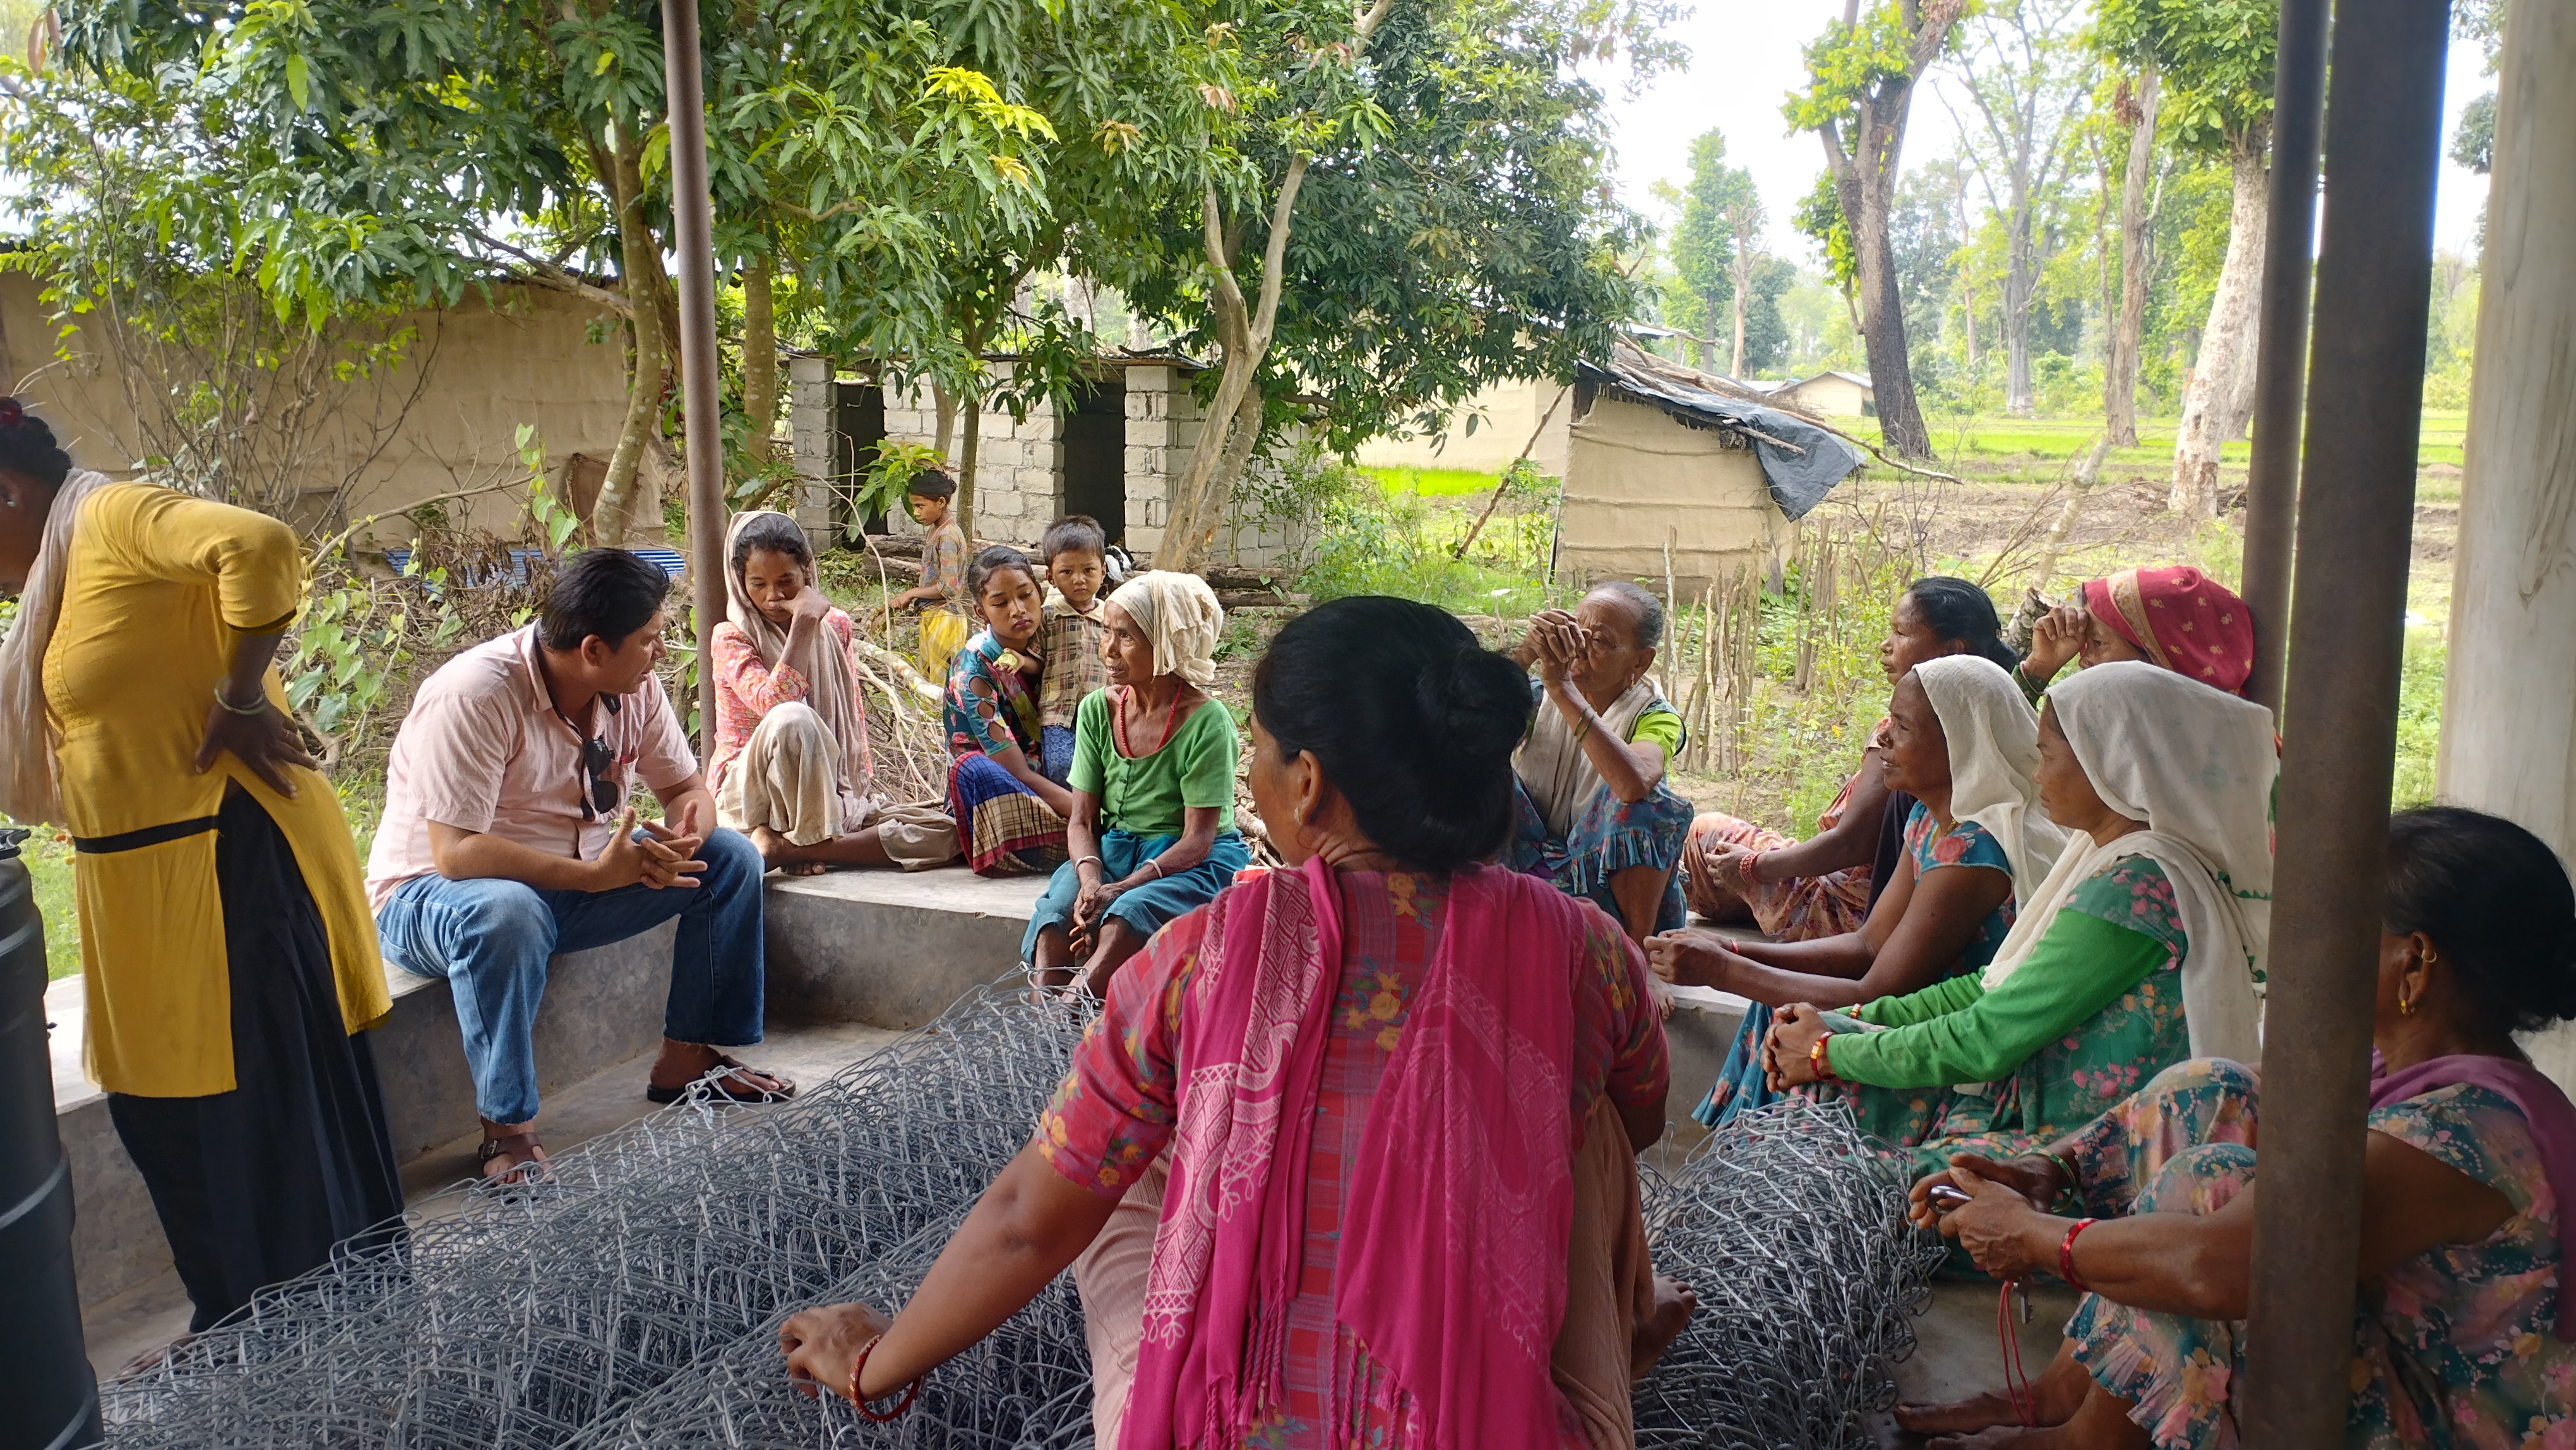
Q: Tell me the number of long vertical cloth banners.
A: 0